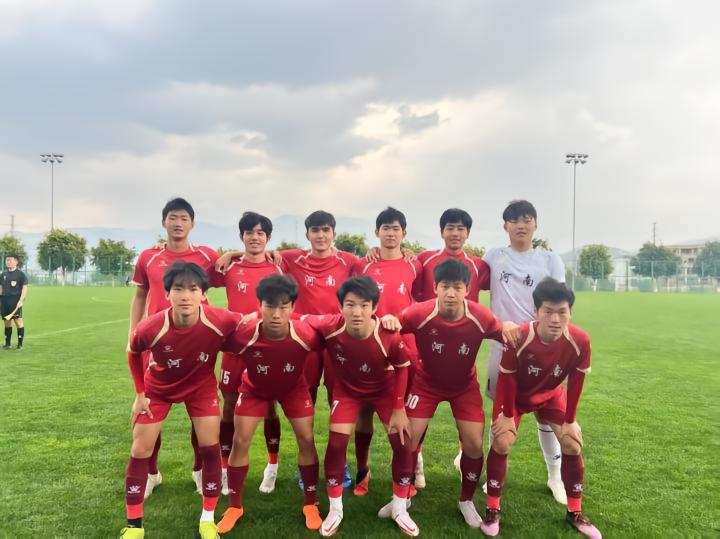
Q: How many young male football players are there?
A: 11